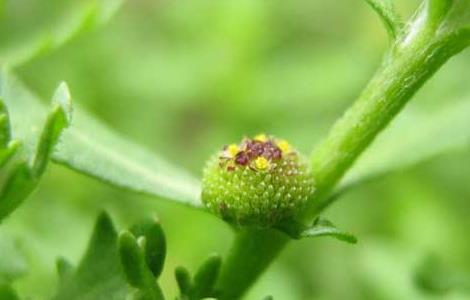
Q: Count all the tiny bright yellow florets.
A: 4